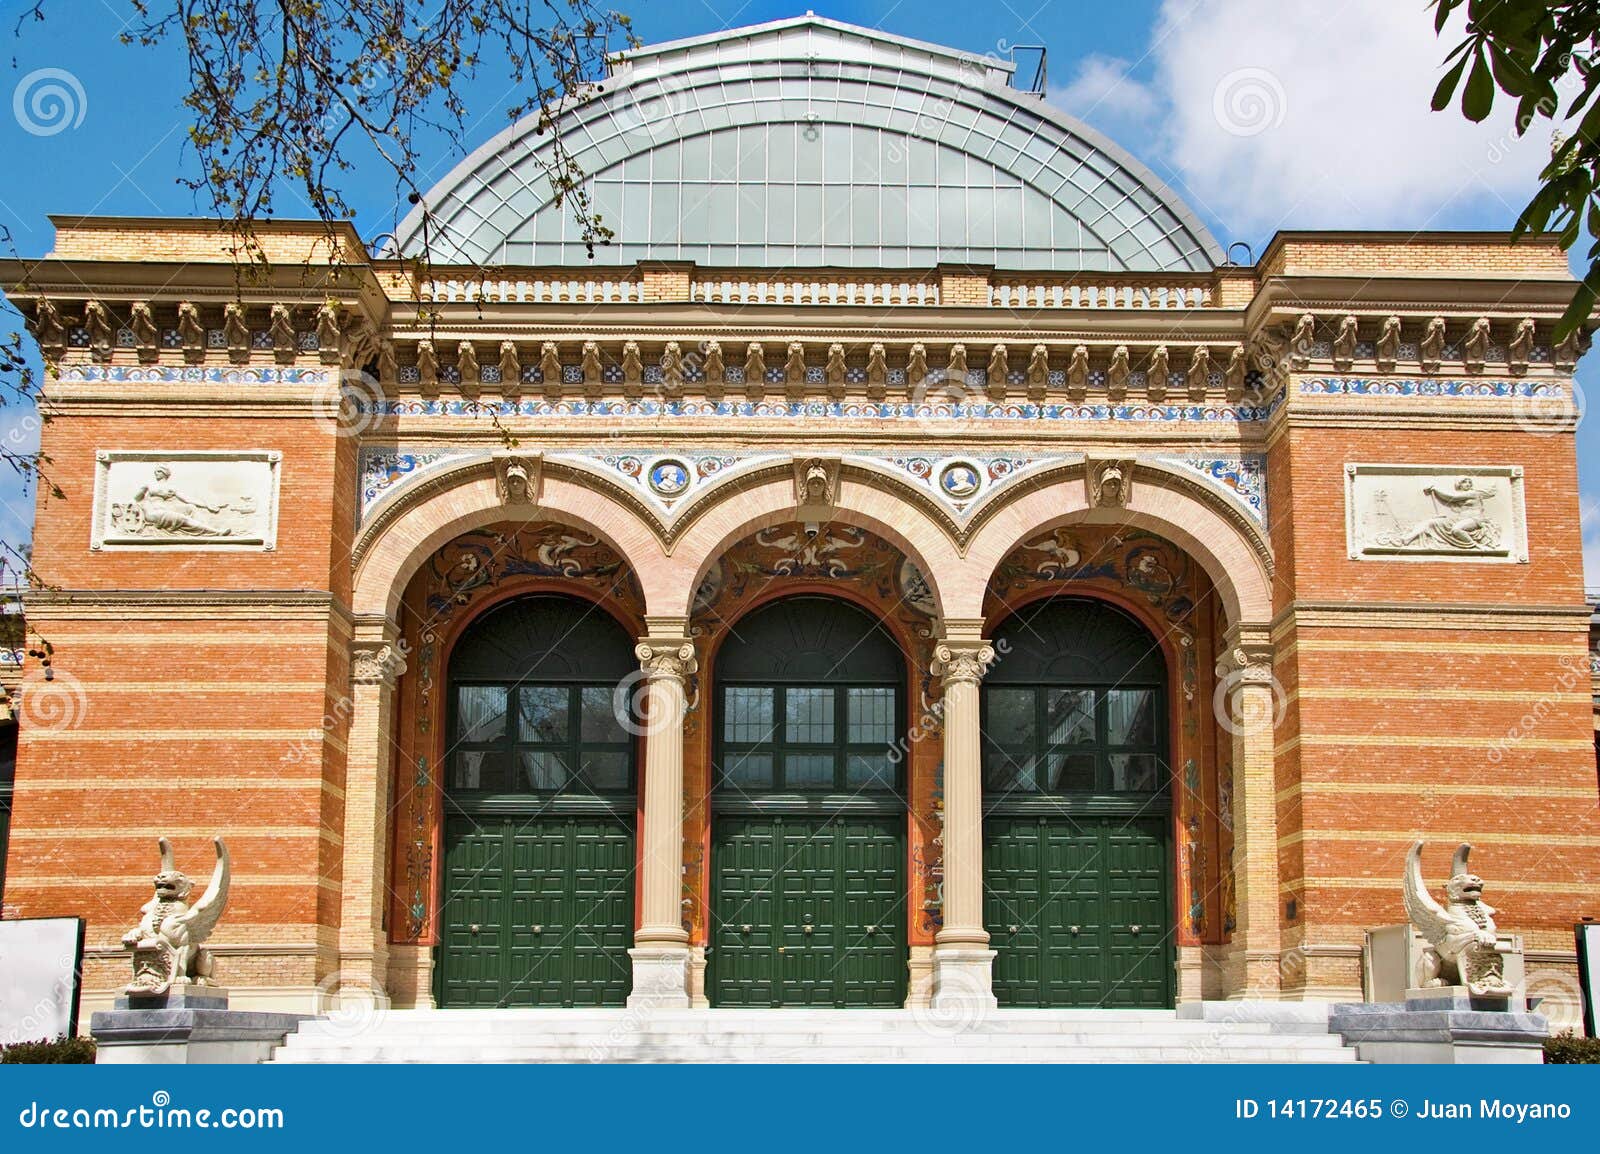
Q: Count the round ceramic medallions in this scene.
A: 2